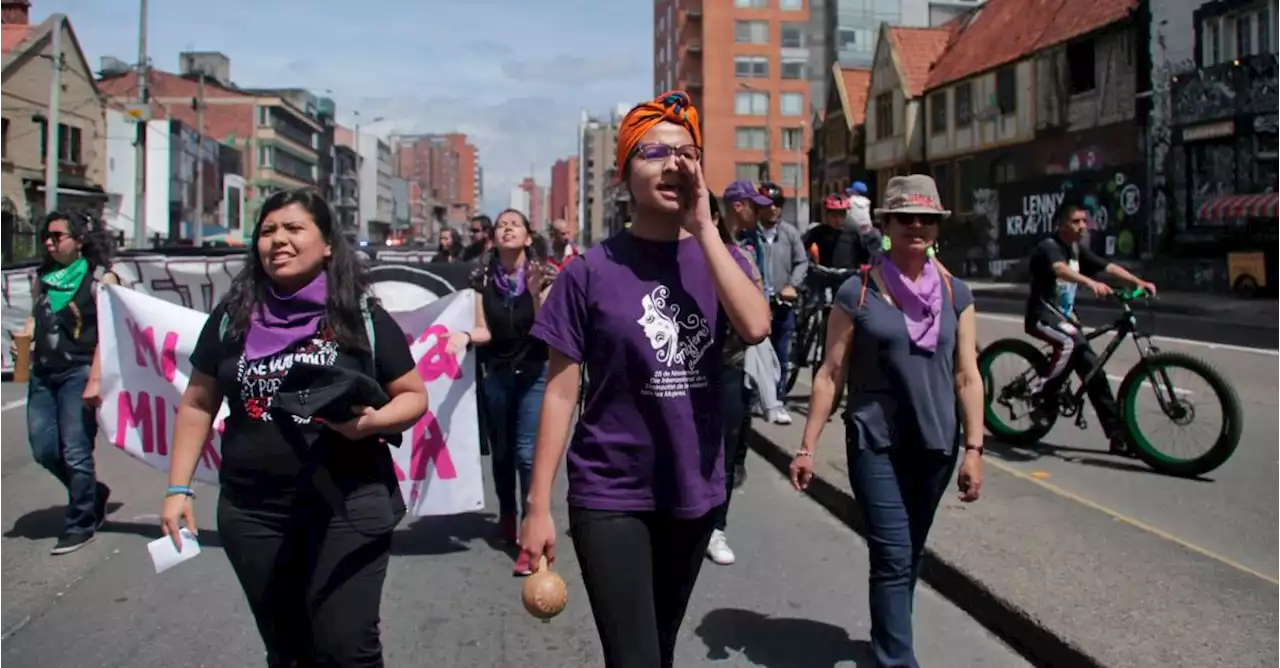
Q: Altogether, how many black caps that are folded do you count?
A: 1